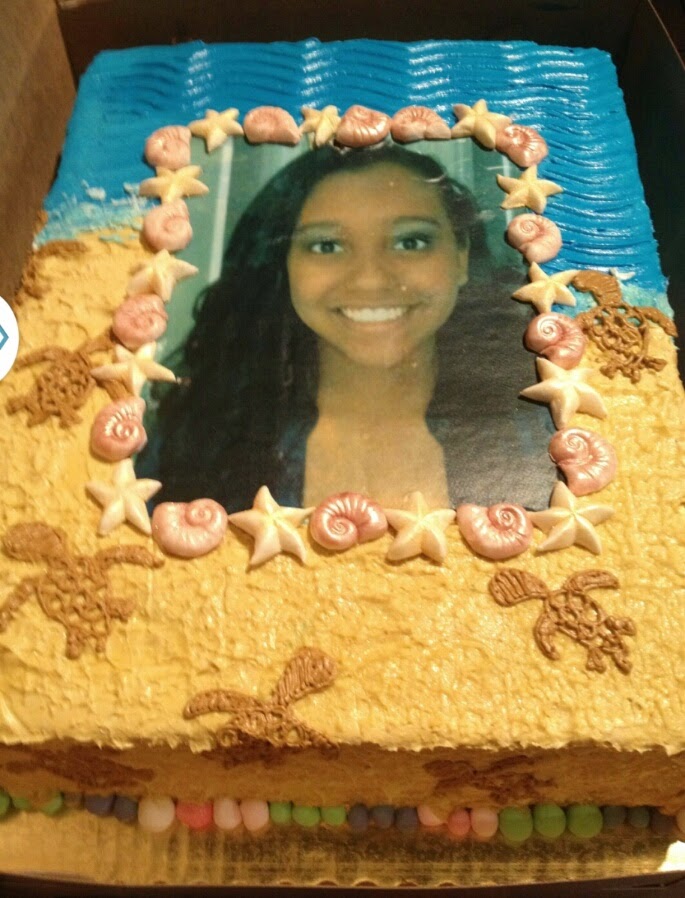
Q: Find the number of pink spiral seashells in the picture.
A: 14